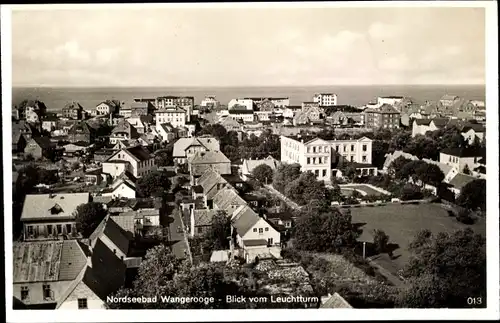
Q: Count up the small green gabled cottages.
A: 0